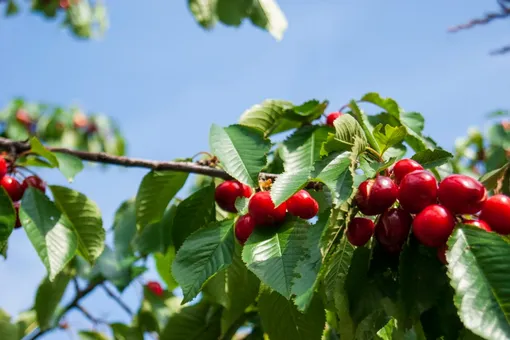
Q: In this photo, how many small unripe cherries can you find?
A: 0